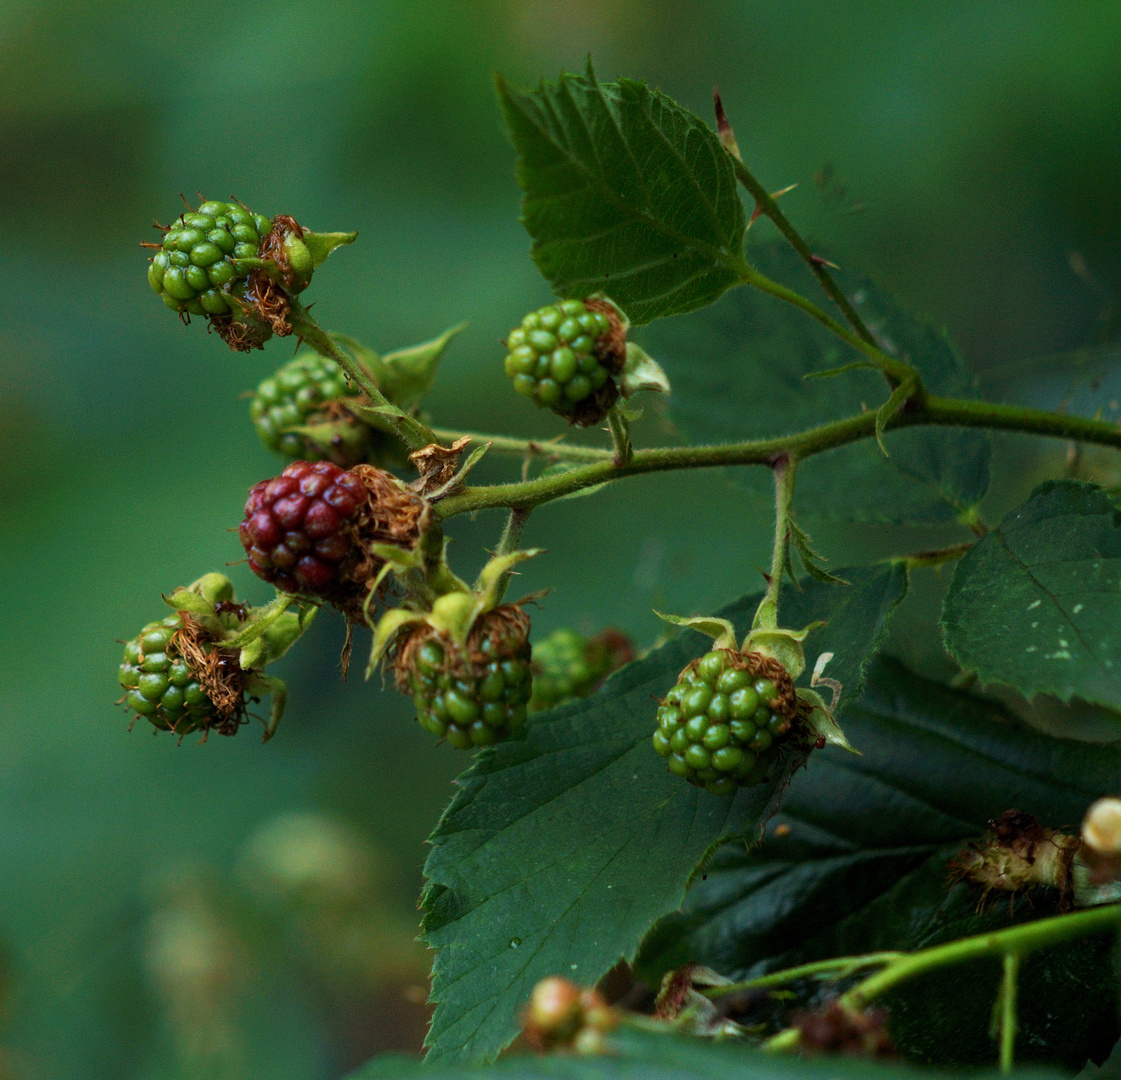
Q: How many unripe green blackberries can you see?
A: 7